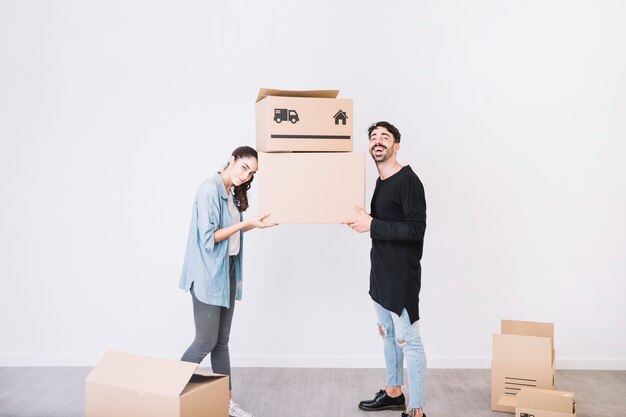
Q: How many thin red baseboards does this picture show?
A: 0